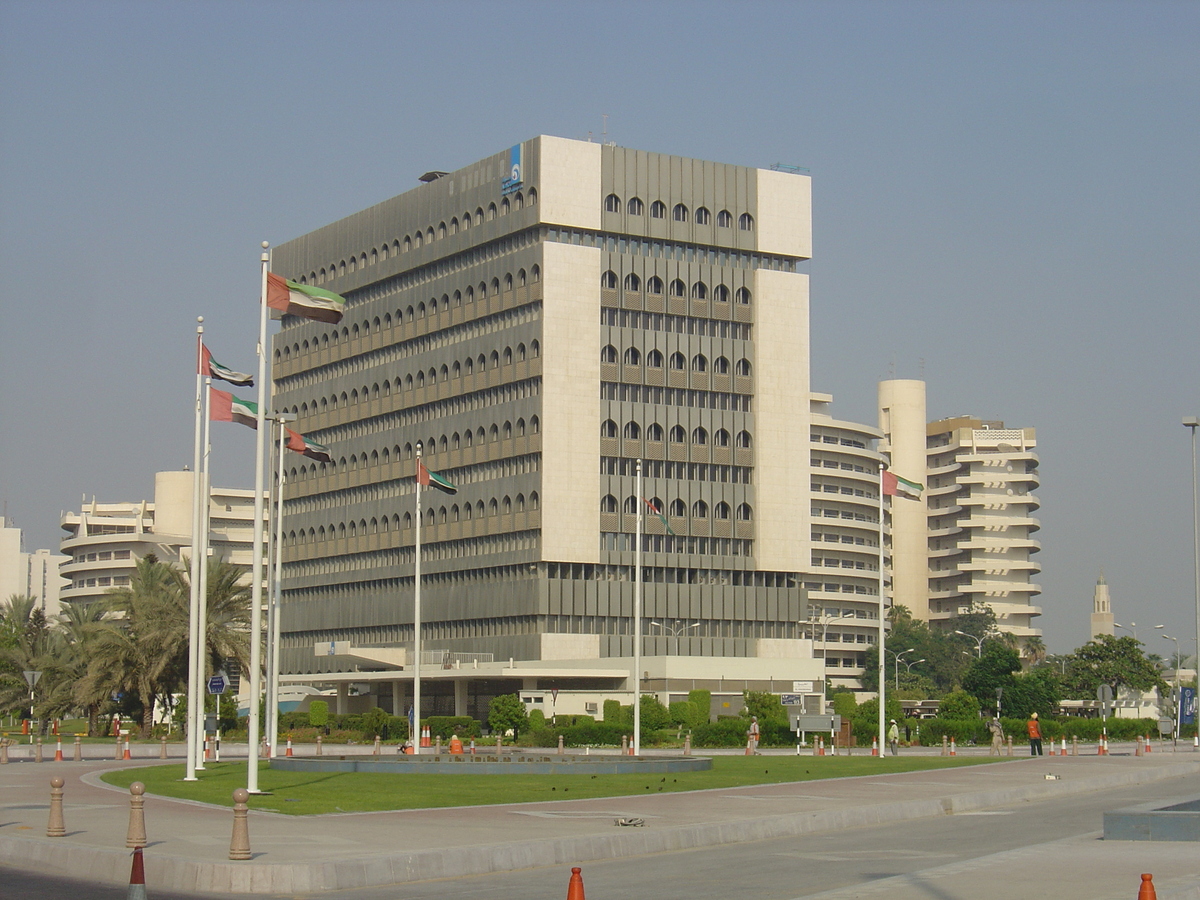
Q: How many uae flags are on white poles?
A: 7